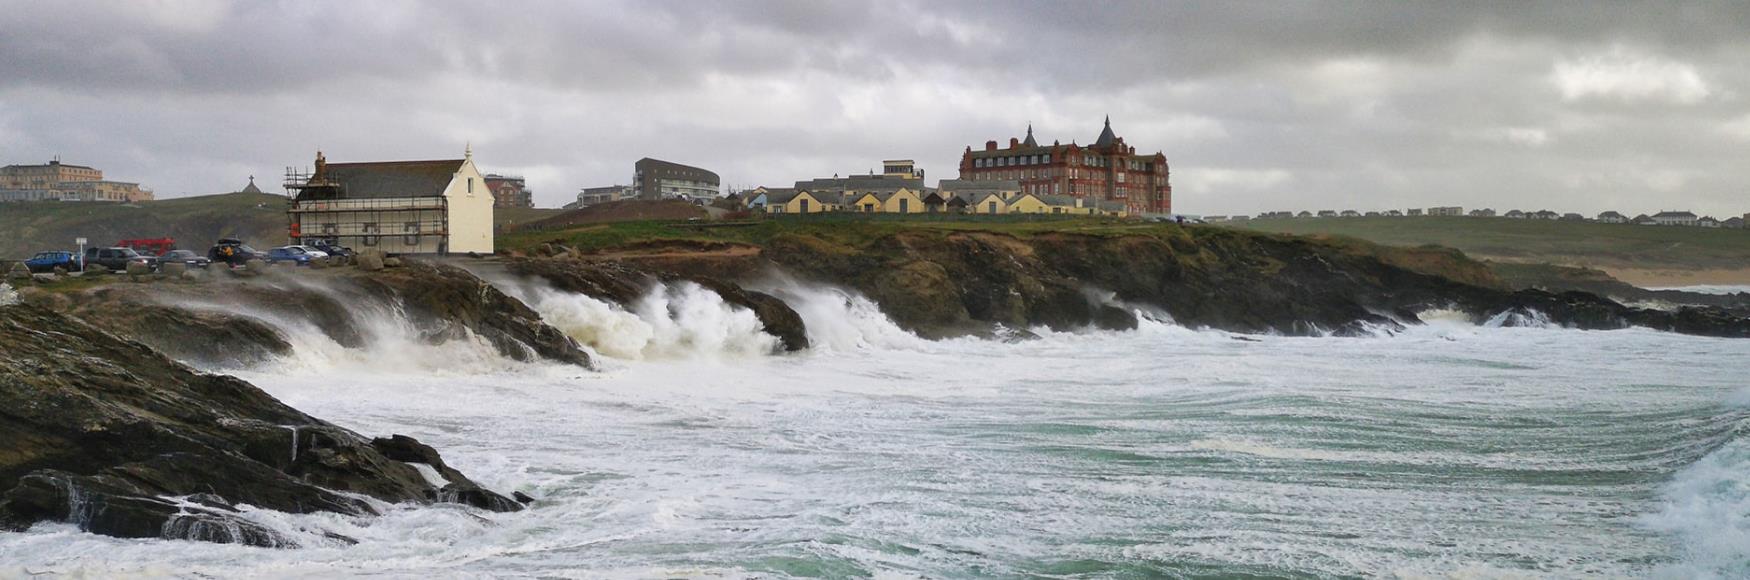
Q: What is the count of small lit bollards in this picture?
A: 0